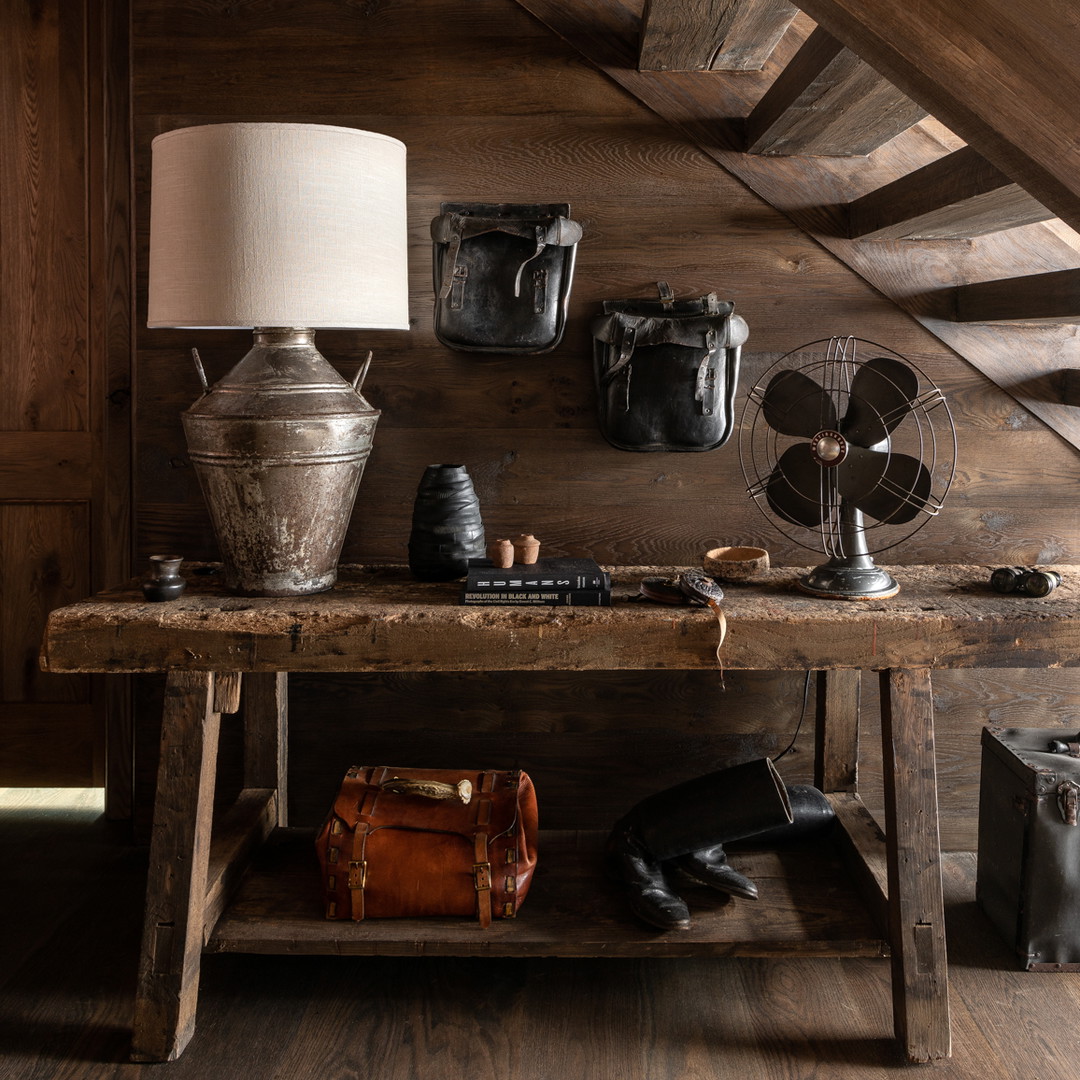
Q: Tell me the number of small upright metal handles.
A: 2